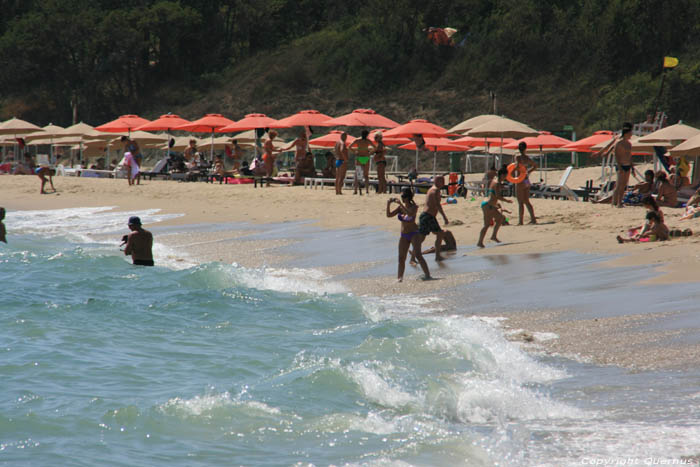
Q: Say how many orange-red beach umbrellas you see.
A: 13